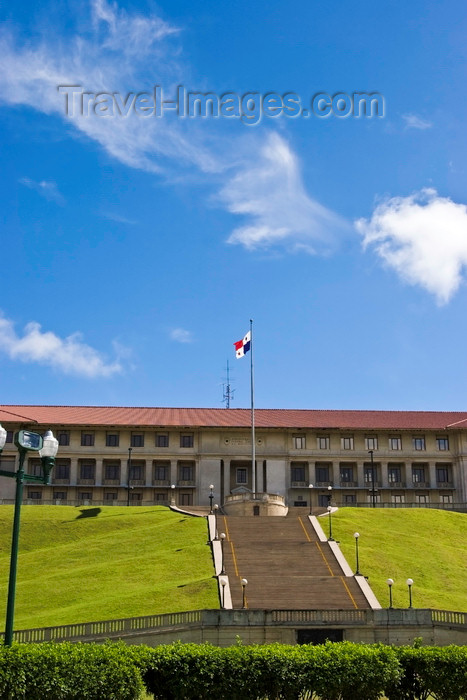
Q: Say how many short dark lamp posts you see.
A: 12